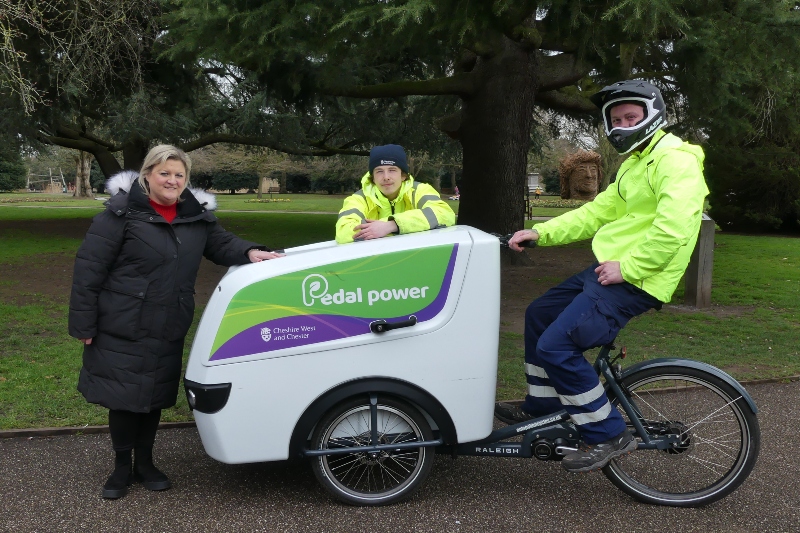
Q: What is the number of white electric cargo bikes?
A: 1